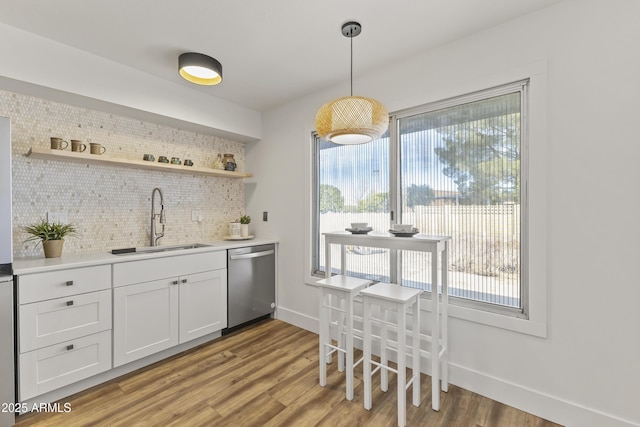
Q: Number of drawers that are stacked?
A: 3